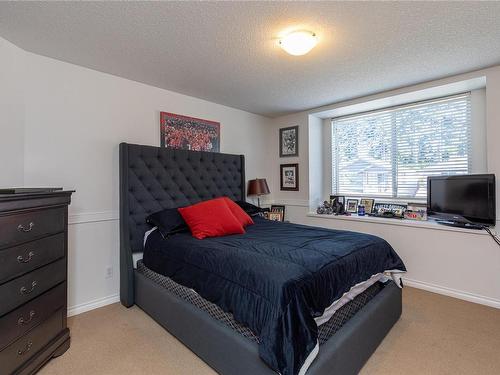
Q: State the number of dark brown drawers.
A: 5